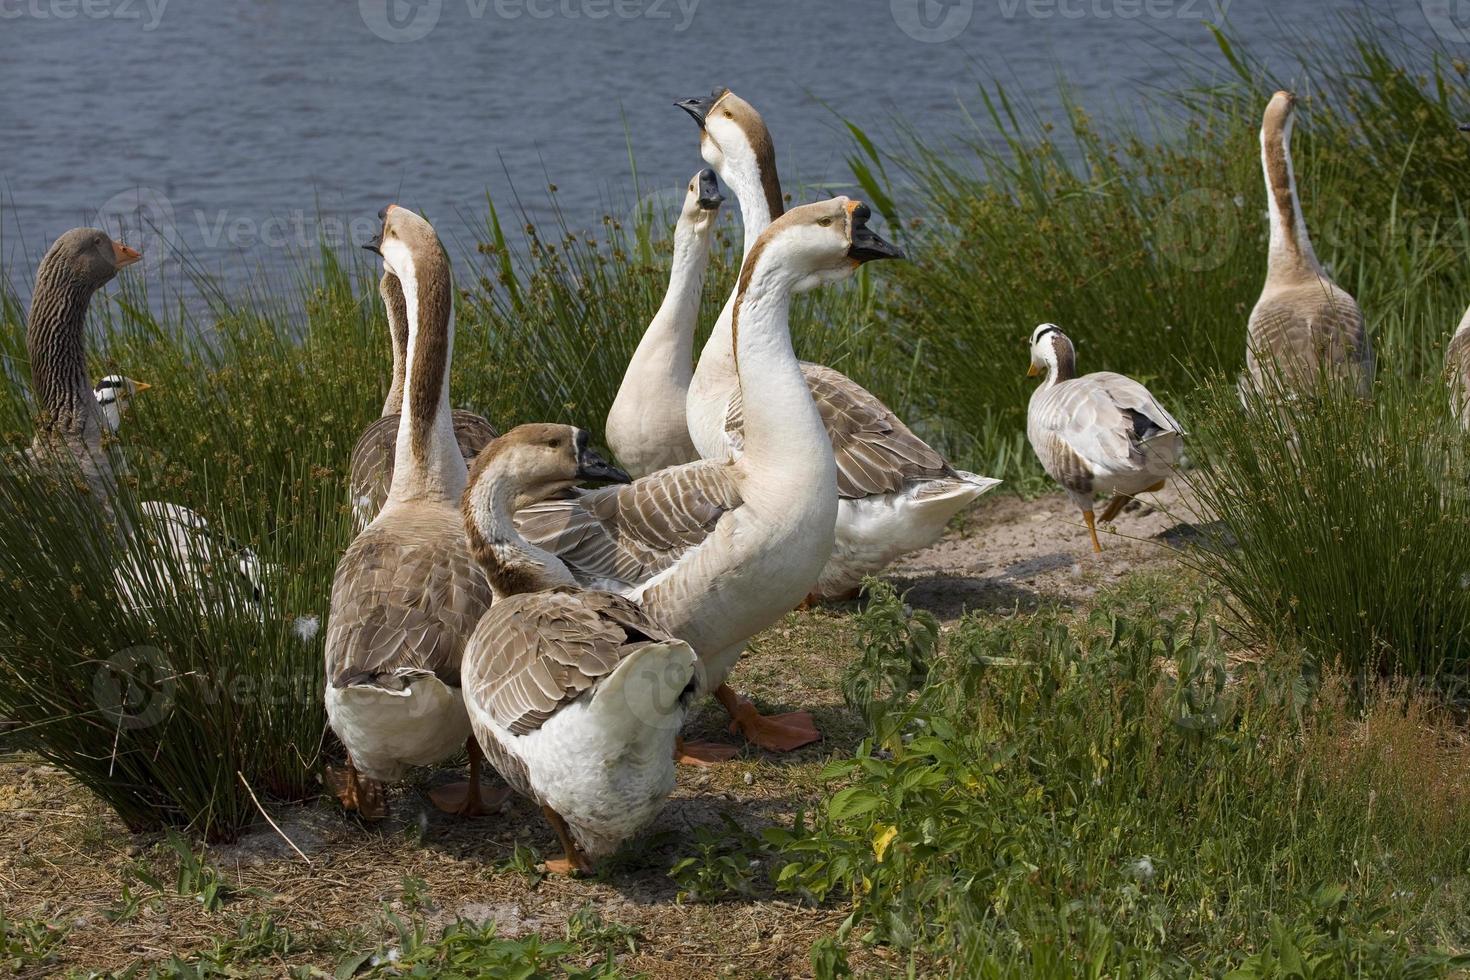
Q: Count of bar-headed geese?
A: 2